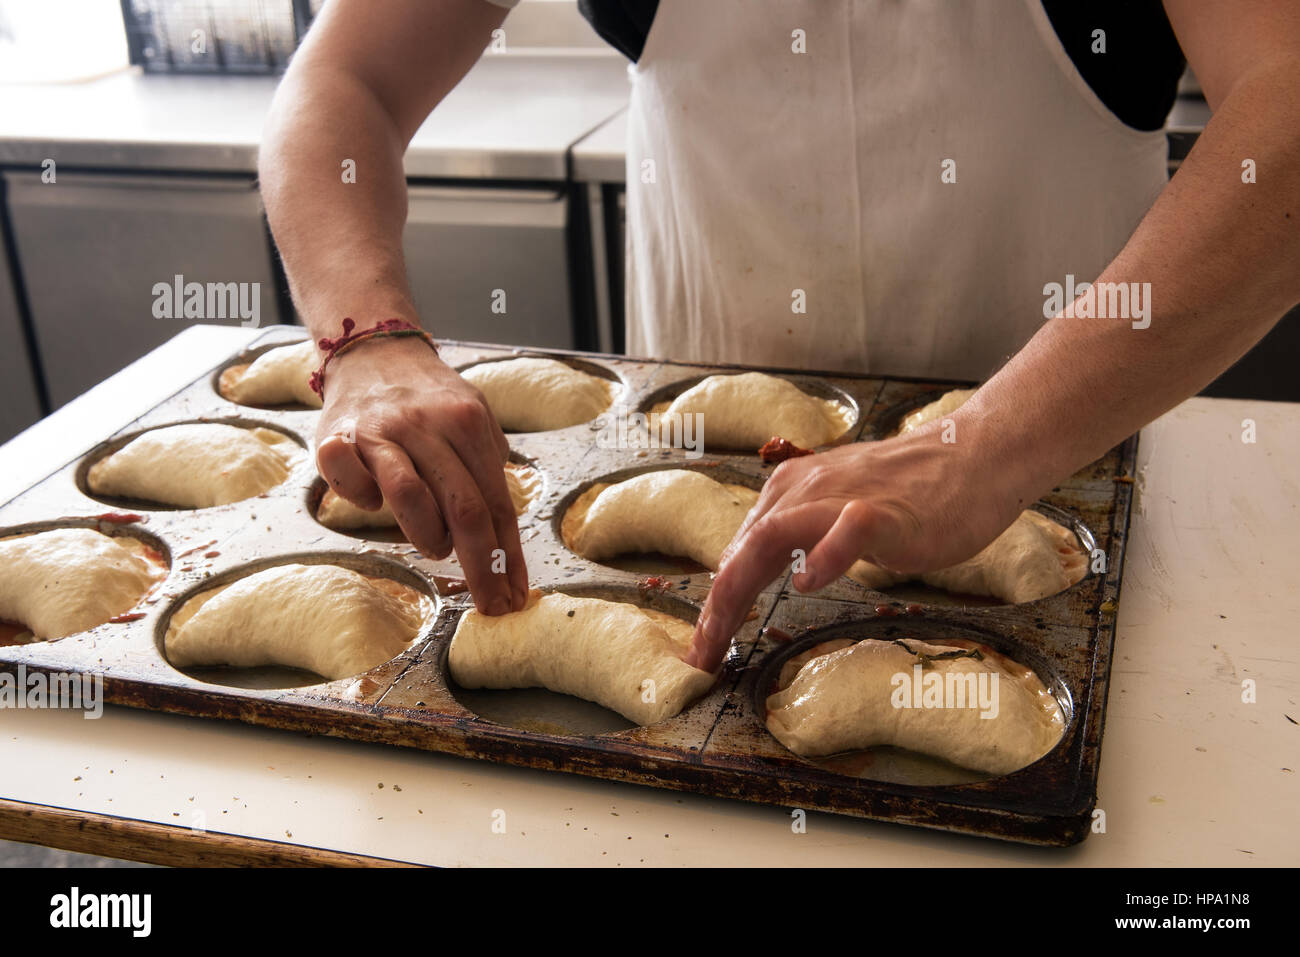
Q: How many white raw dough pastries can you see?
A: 12